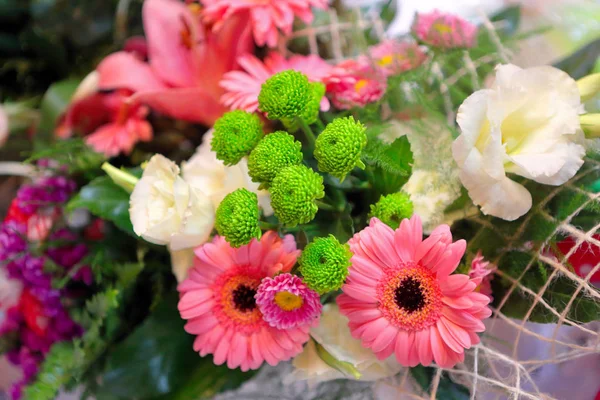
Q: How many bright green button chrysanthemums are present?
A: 9